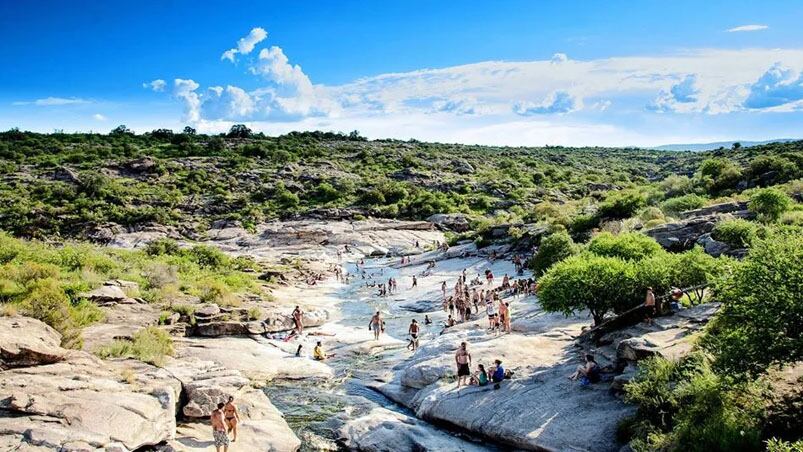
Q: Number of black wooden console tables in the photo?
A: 0